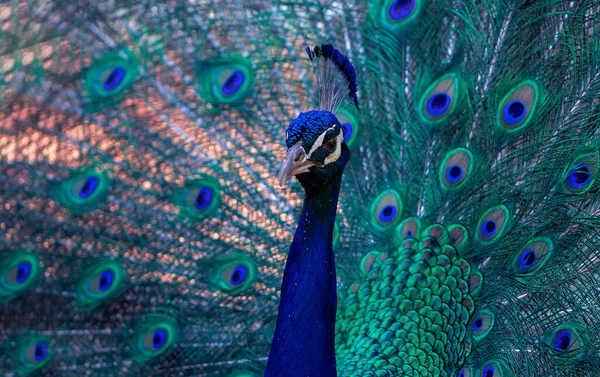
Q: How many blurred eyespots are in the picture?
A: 9